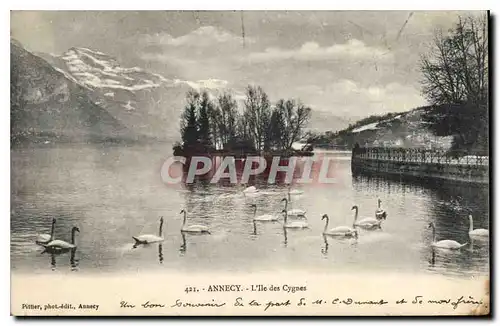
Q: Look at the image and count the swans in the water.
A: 14